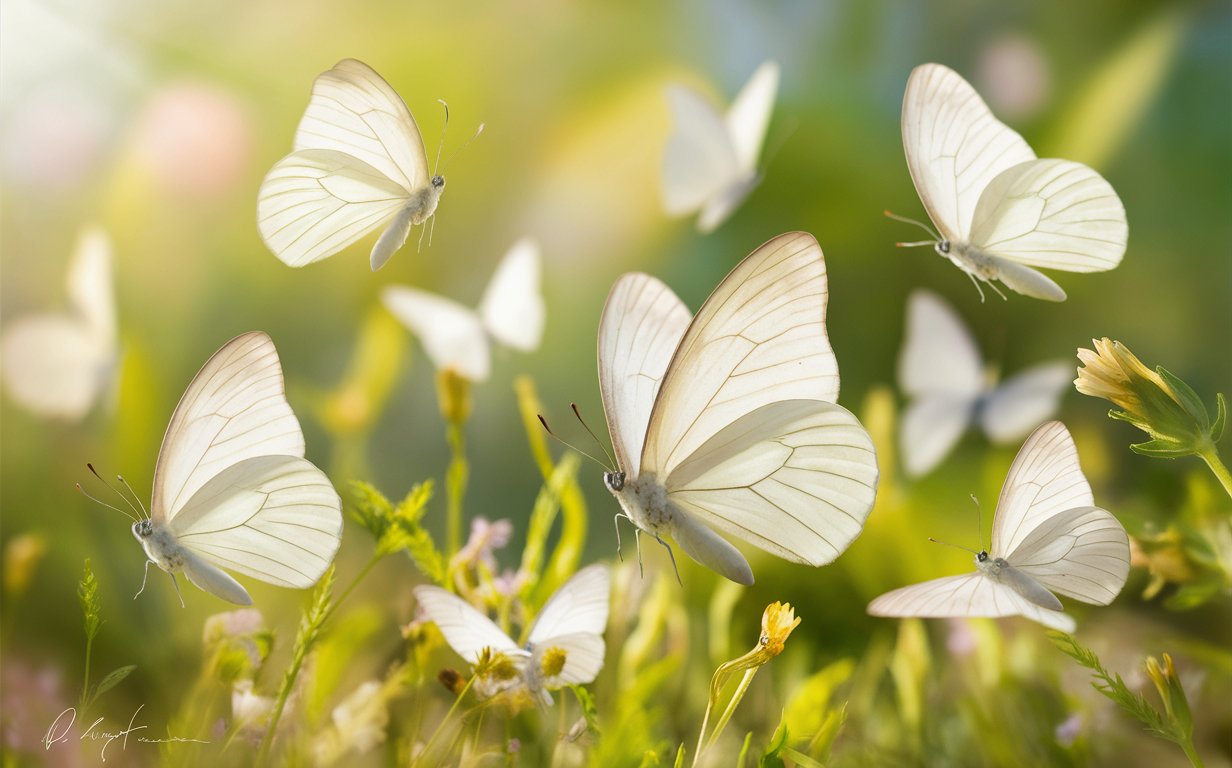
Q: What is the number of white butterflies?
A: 10